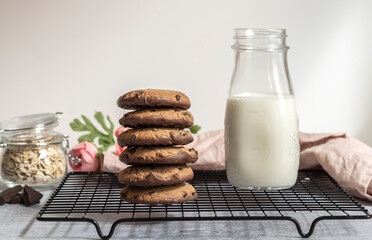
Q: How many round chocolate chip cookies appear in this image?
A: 6